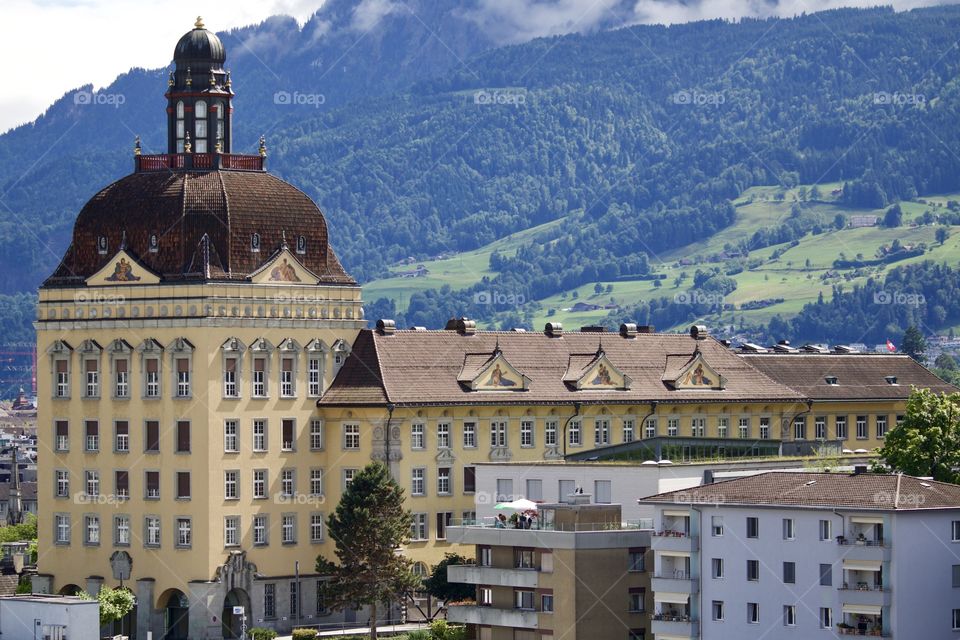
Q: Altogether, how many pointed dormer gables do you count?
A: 5